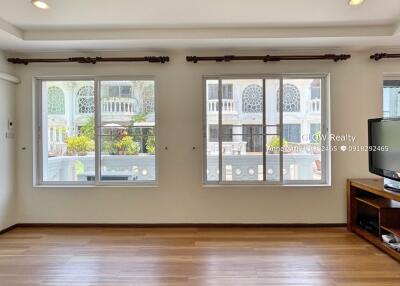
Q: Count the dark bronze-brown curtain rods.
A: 3